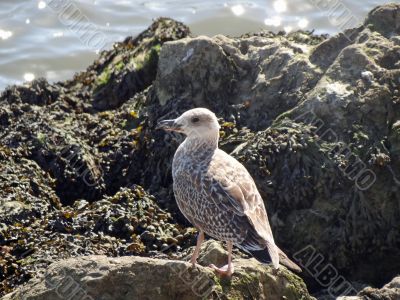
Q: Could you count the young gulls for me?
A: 1